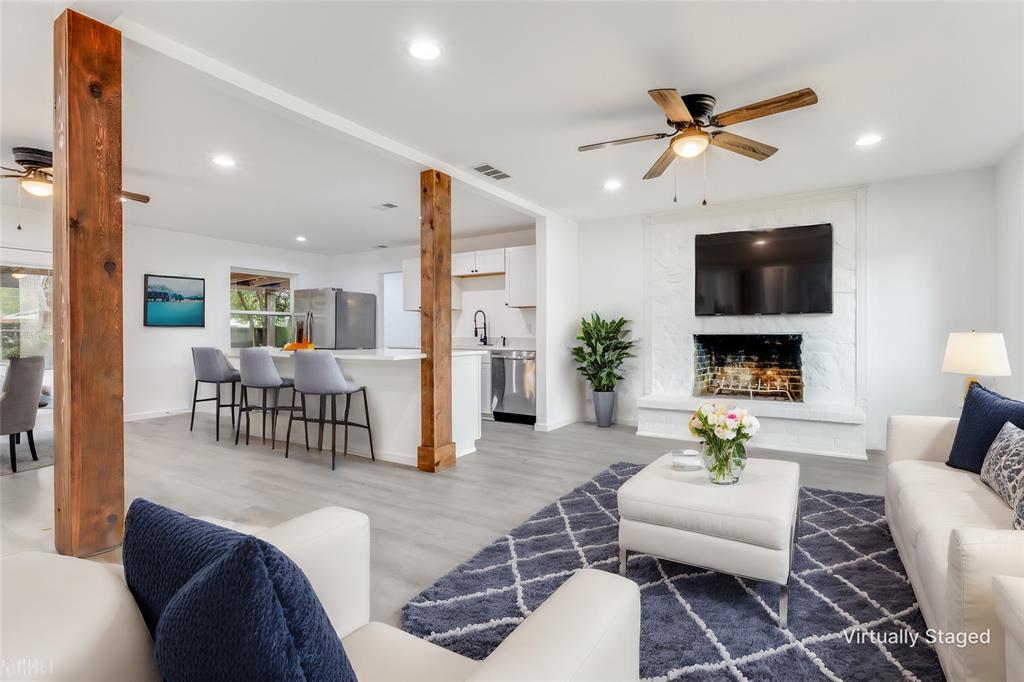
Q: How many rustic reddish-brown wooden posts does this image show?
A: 2